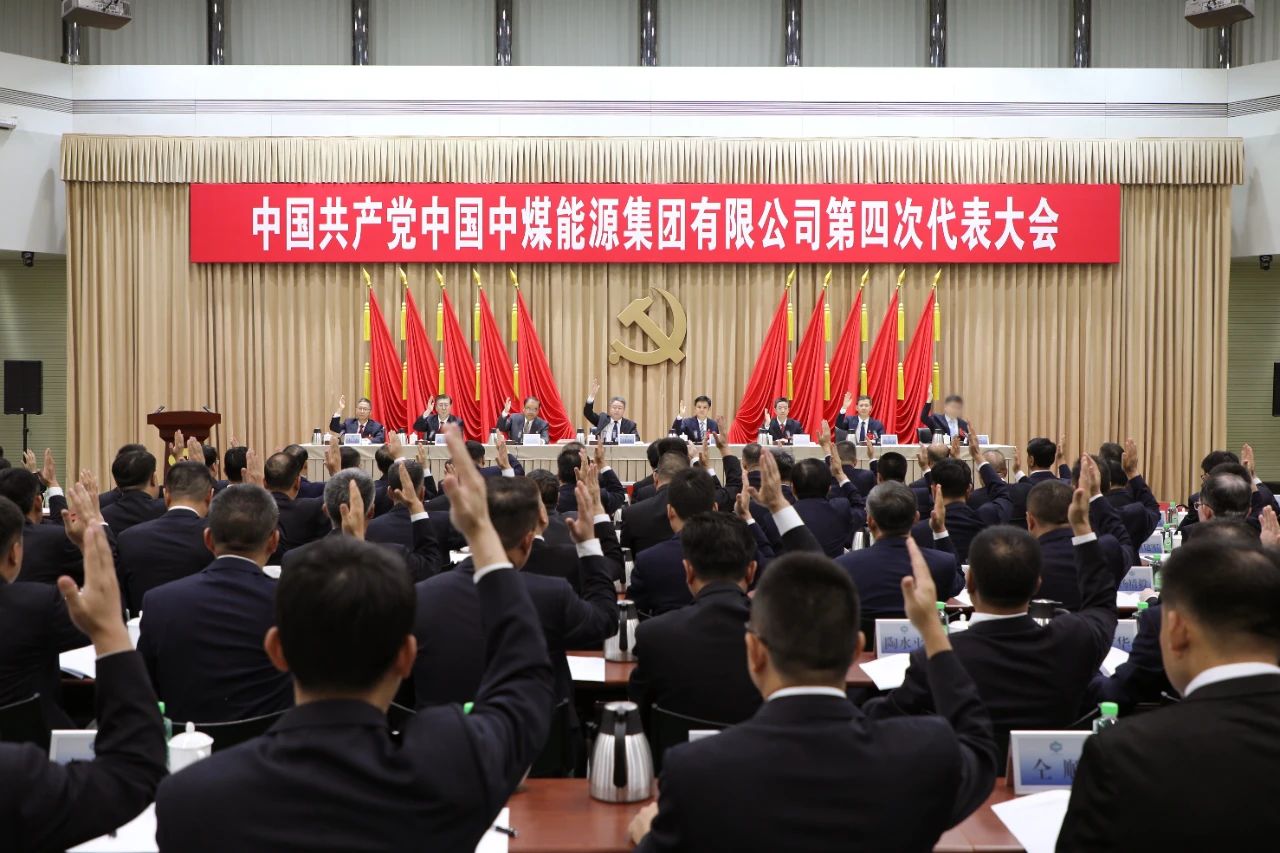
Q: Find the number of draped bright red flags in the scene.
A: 10